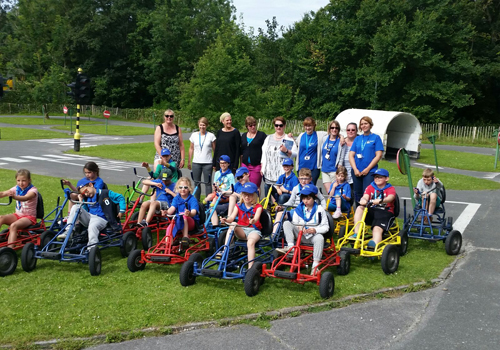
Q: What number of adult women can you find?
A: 9